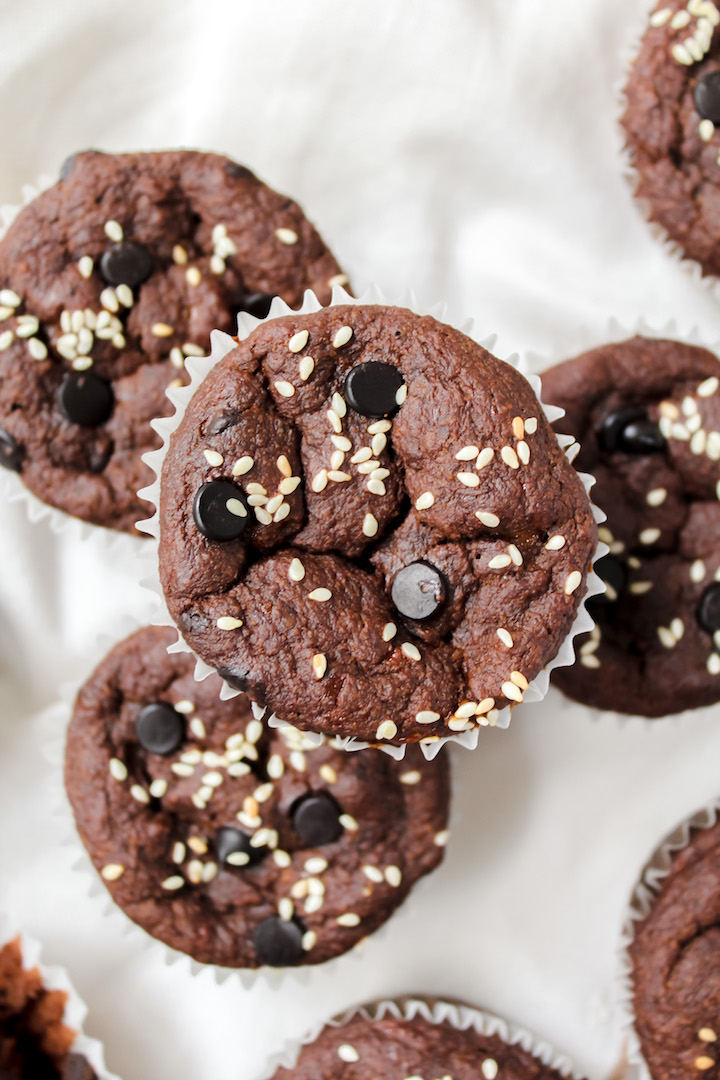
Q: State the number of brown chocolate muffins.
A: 8